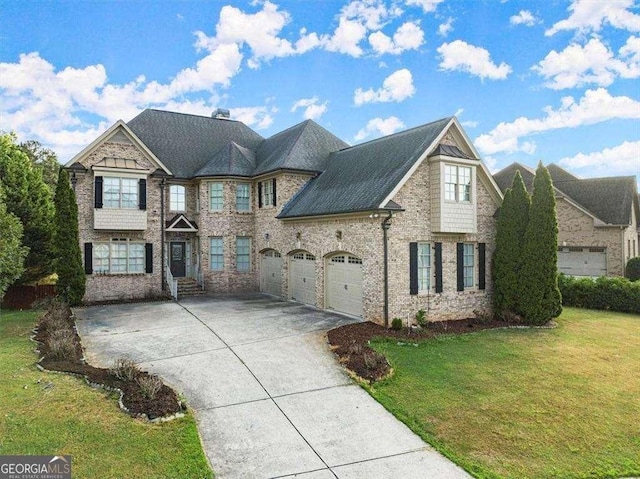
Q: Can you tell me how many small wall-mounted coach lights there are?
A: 3